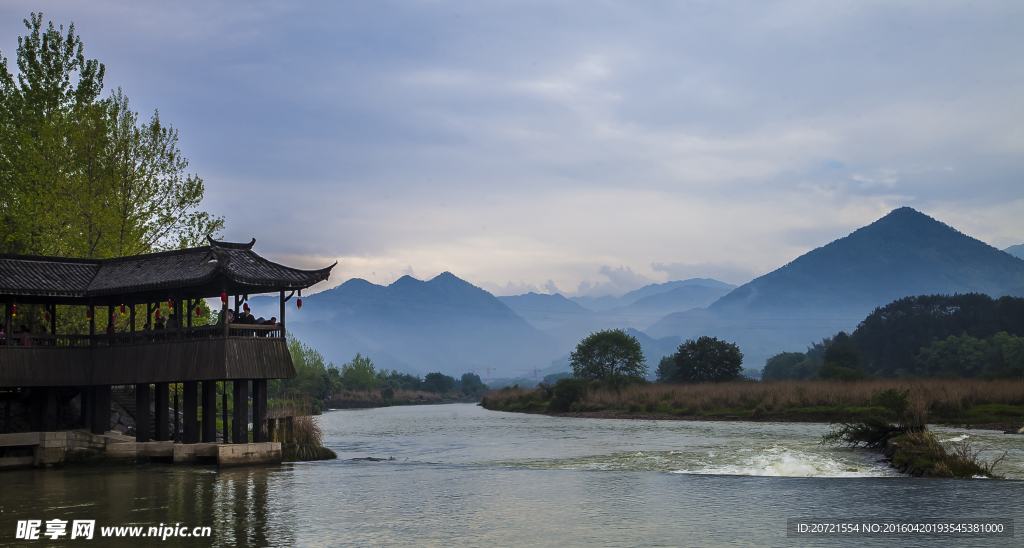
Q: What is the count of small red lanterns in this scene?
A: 11